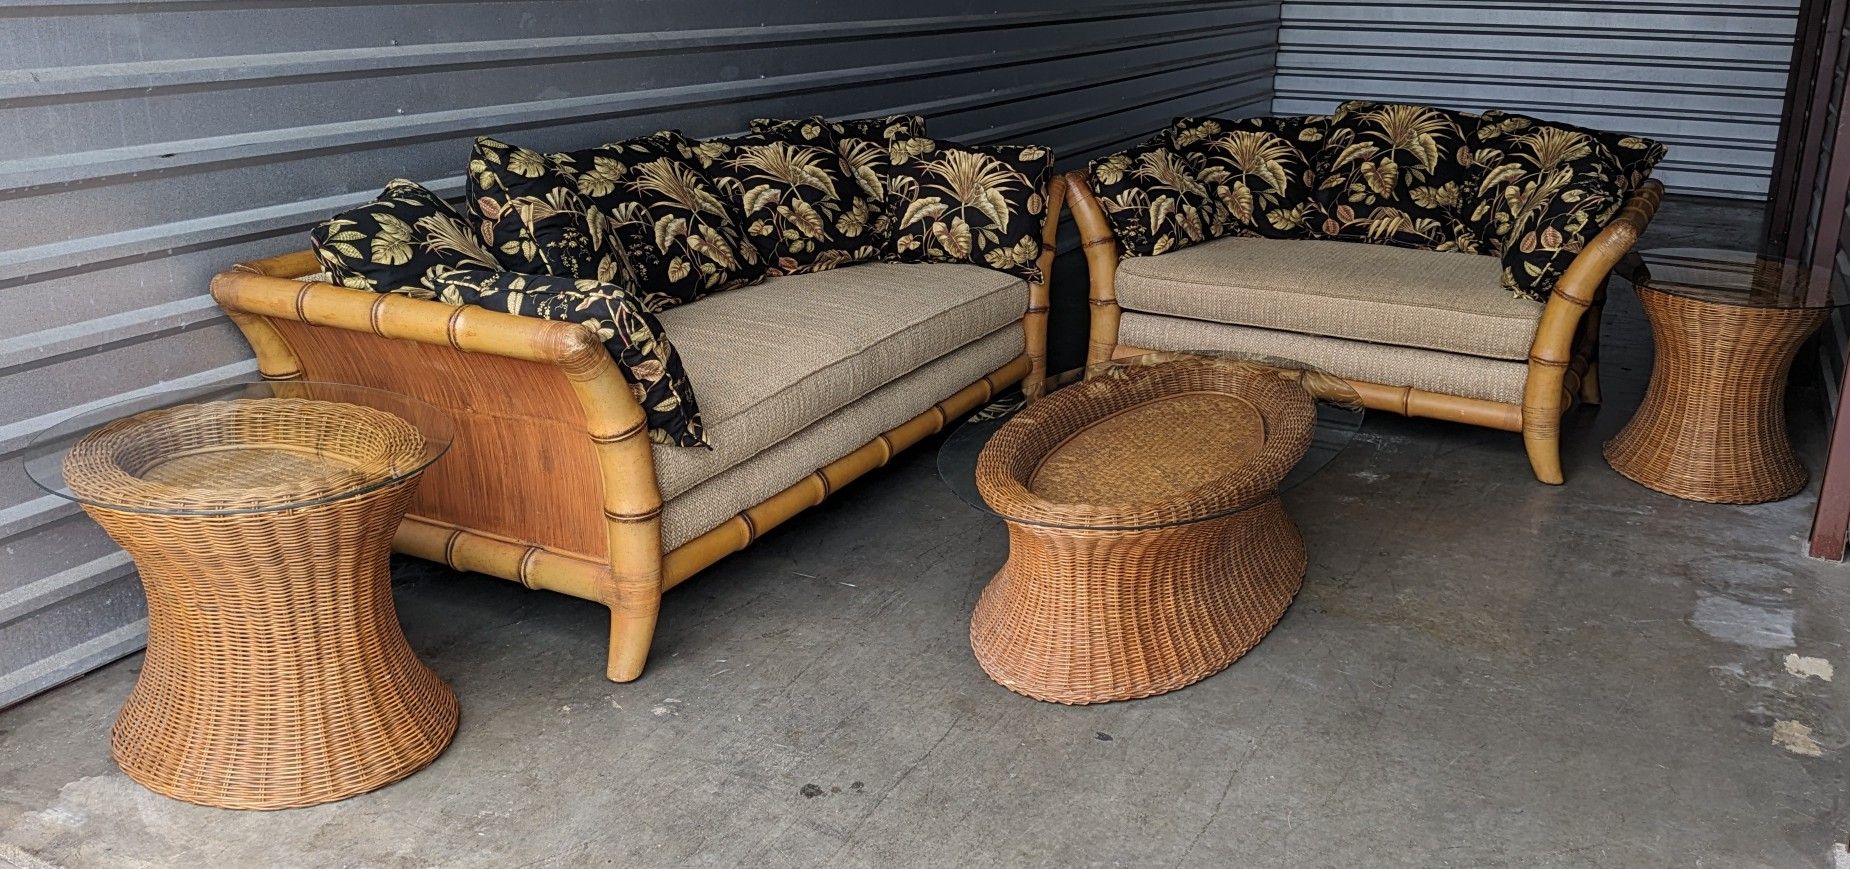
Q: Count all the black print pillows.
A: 12